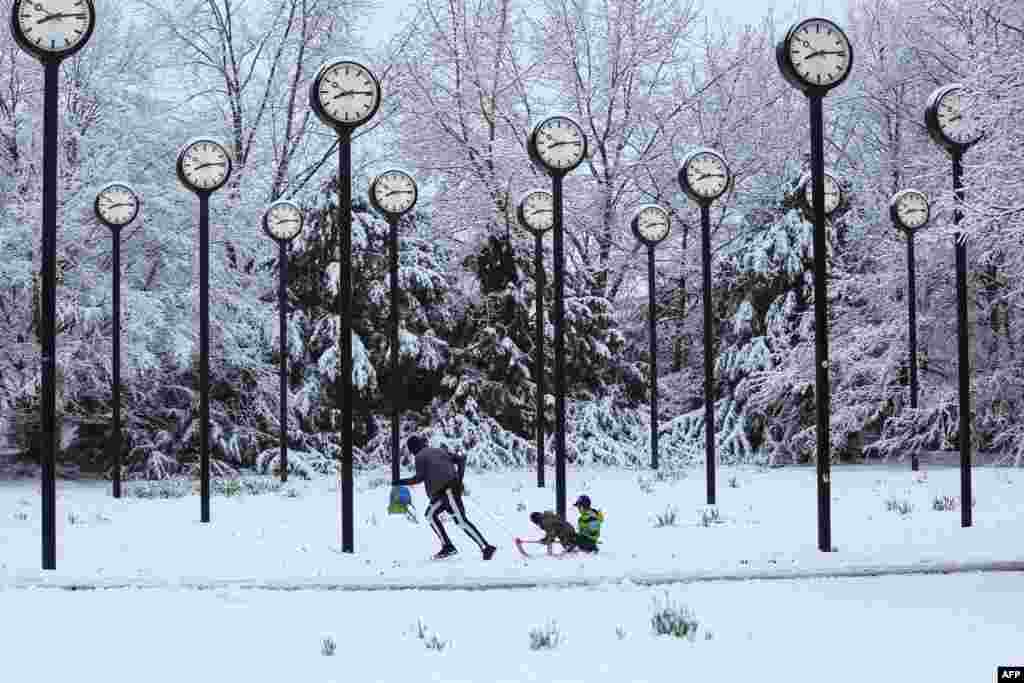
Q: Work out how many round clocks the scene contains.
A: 14